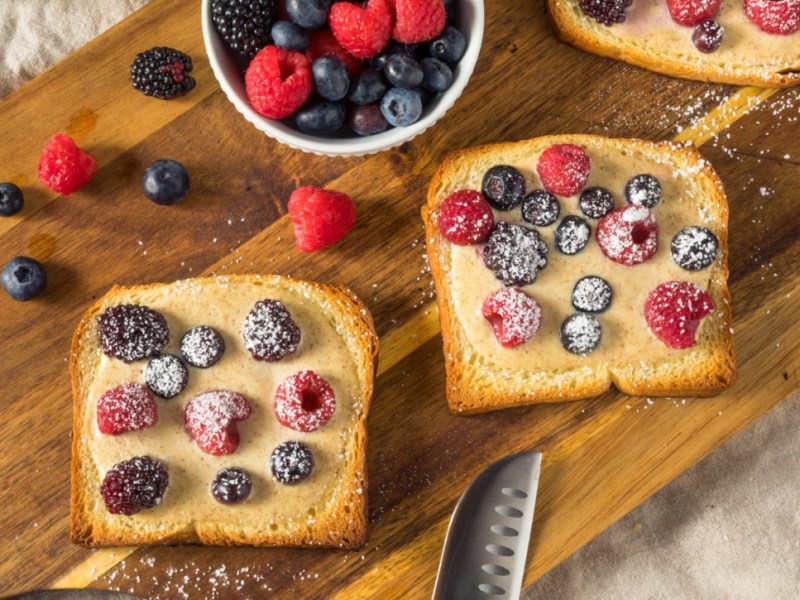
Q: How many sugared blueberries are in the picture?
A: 13